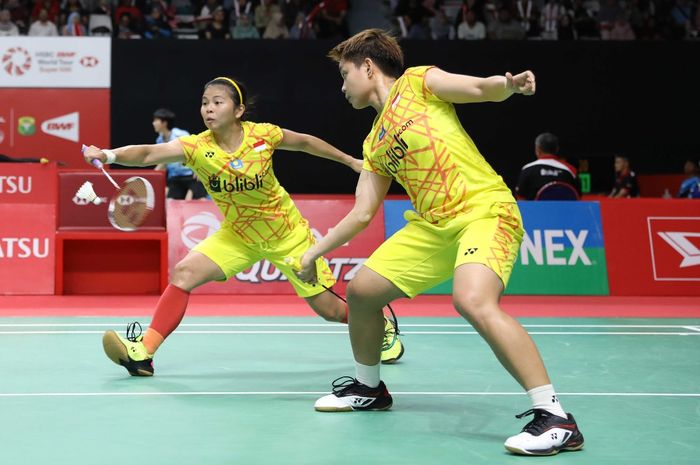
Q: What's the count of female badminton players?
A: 2